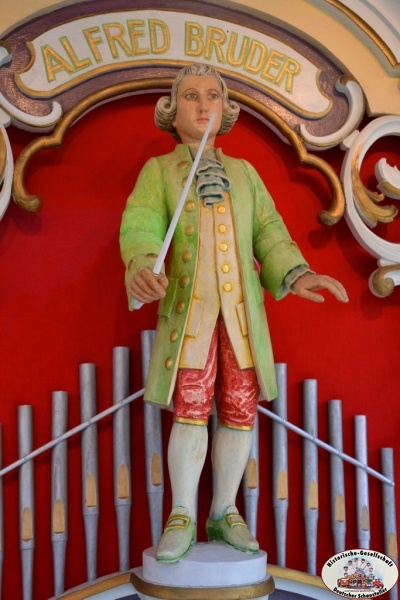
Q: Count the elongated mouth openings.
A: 11